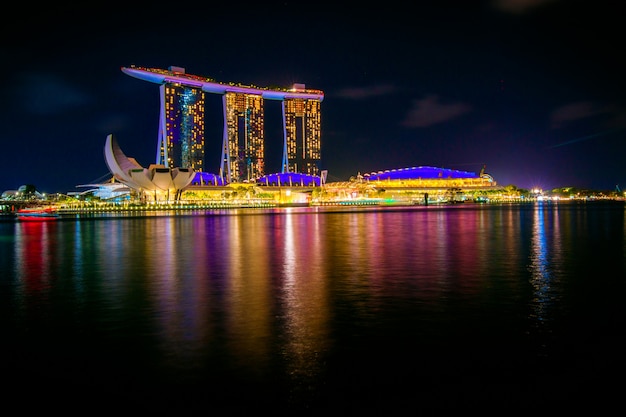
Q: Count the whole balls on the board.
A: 0